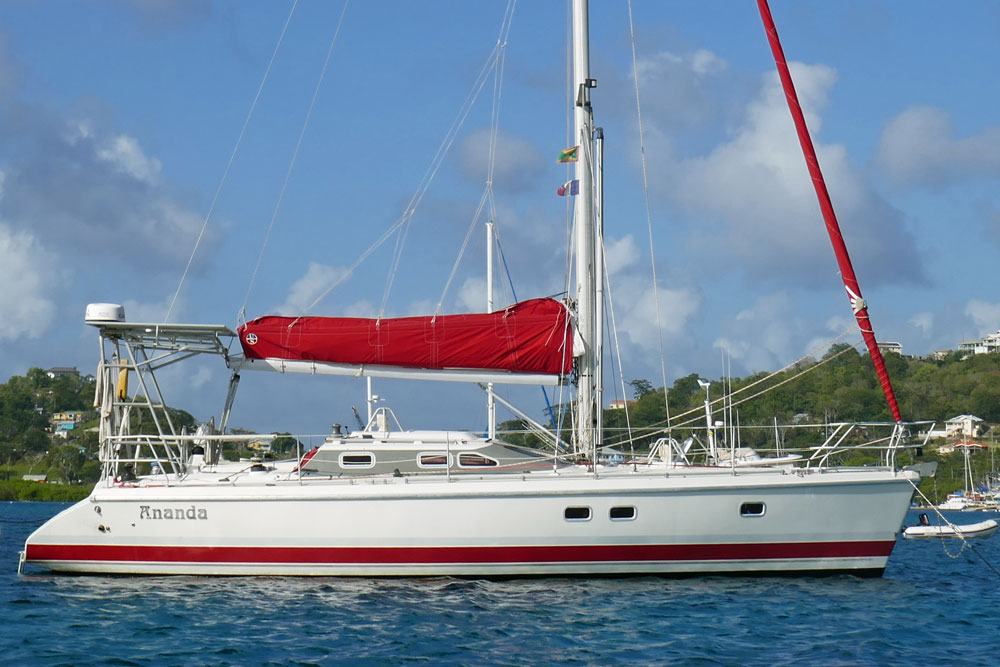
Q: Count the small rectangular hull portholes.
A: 3